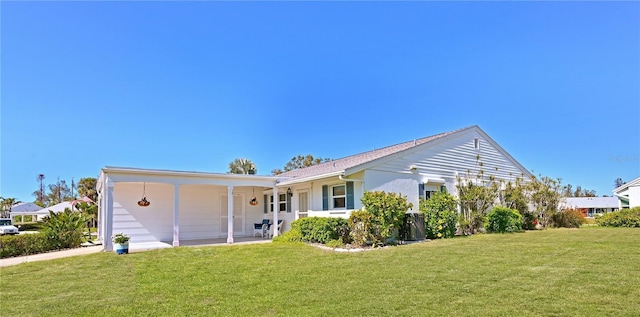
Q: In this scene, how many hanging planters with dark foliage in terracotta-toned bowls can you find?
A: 2